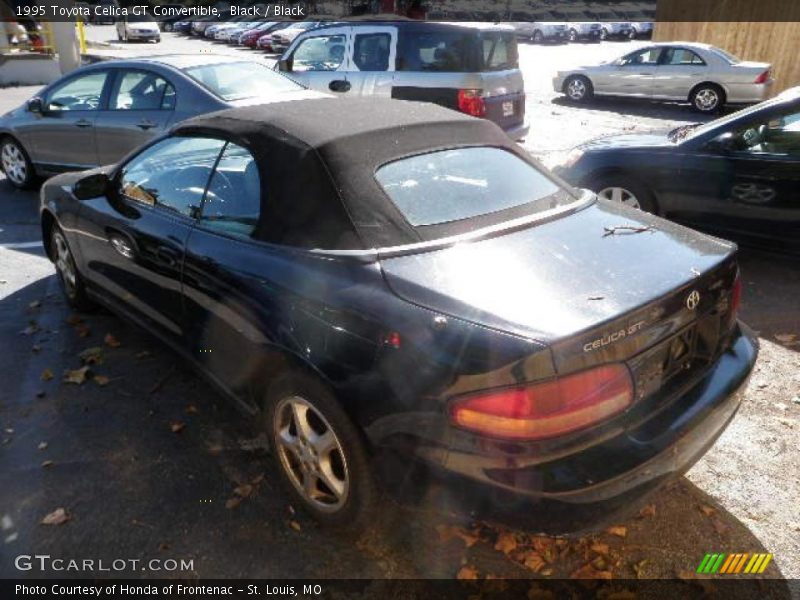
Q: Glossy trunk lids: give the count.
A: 1